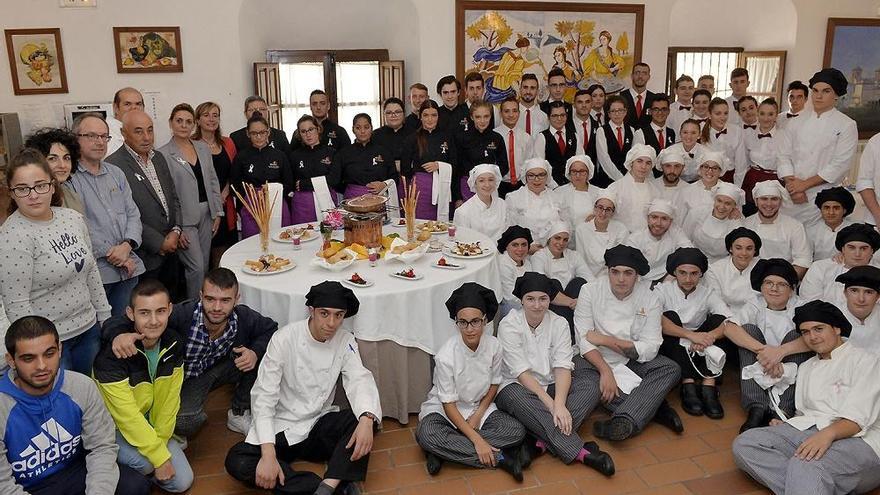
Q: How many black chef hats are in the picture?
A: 13